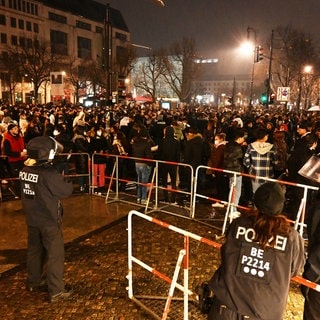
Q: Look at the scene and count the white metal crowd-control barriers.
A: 4